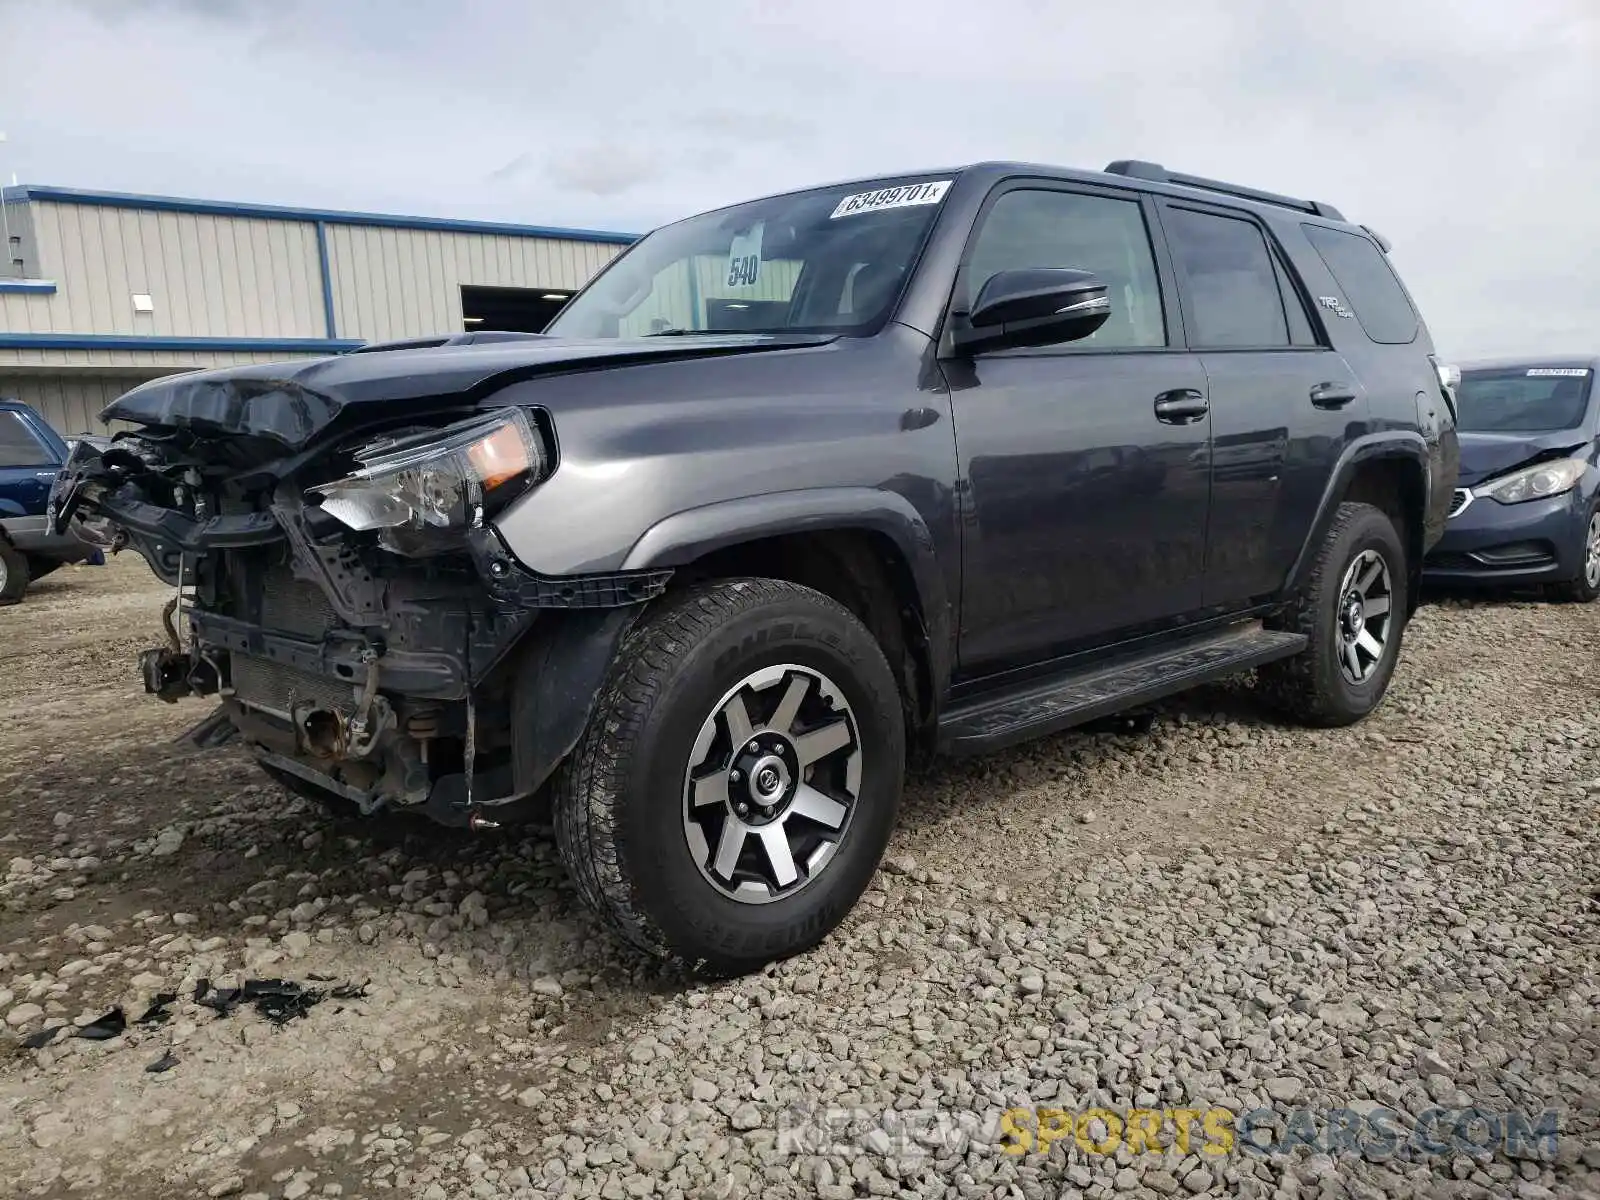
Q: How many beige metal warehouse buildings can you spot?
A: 1